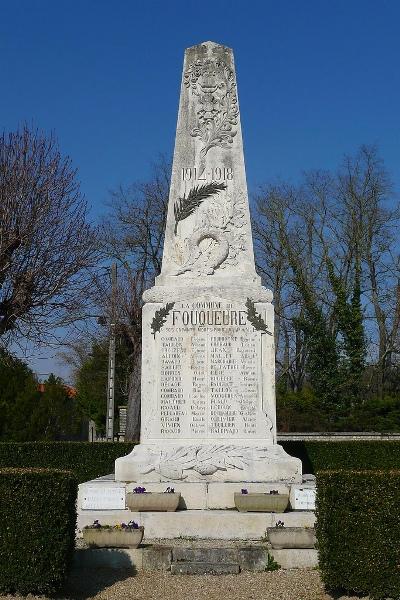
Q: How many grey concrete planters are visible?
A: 4